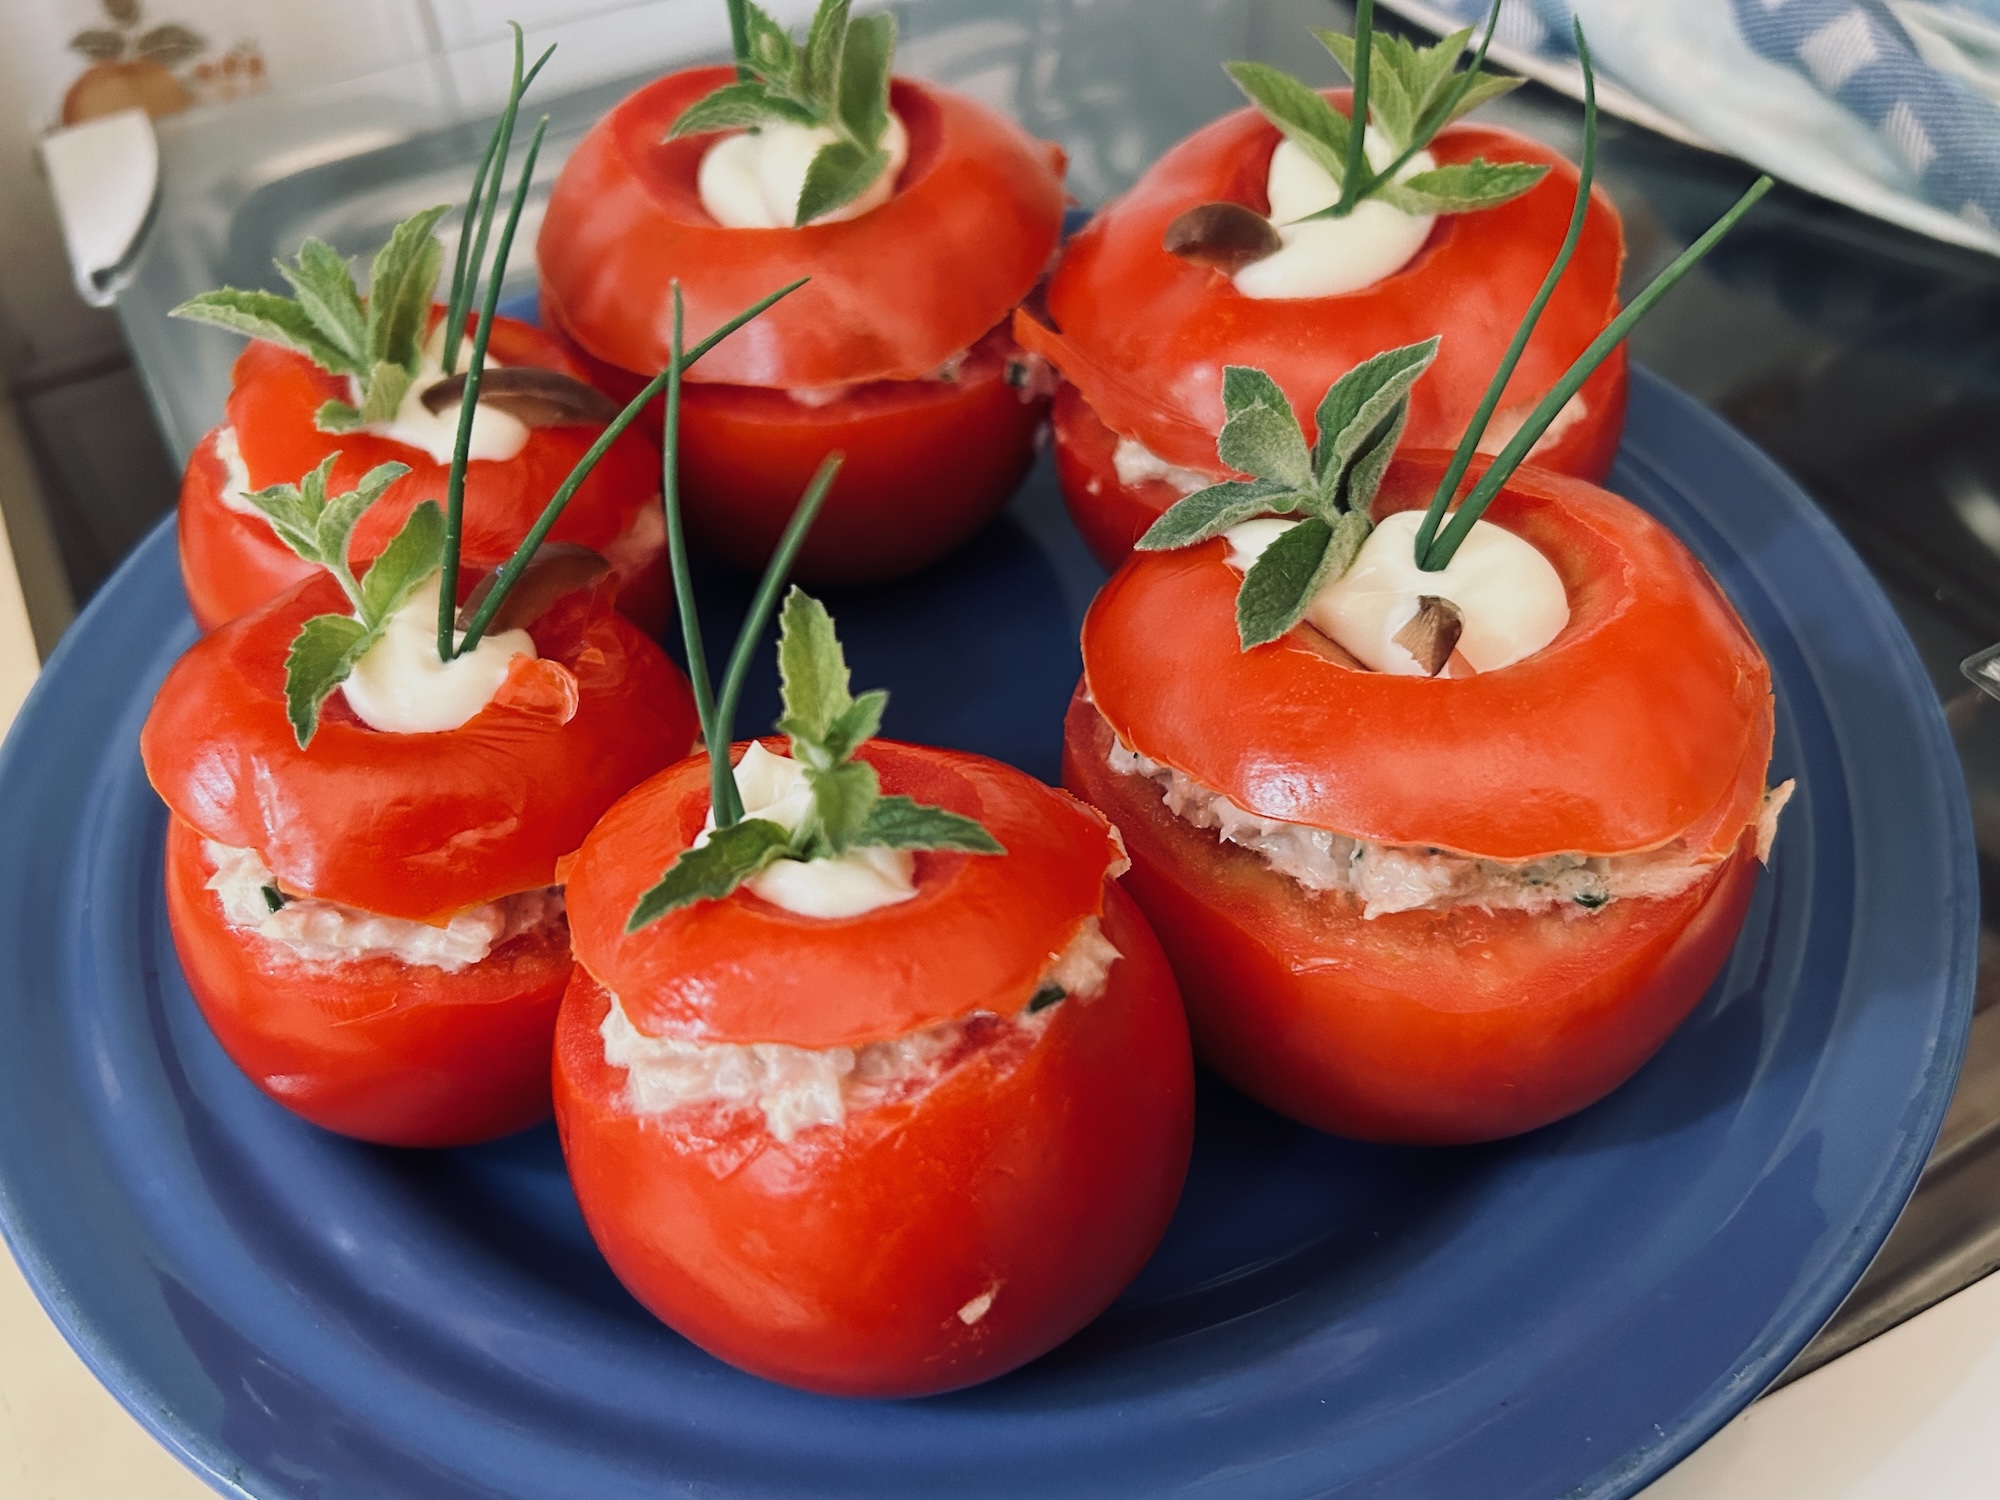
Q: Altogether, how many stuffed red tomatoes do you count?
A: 6